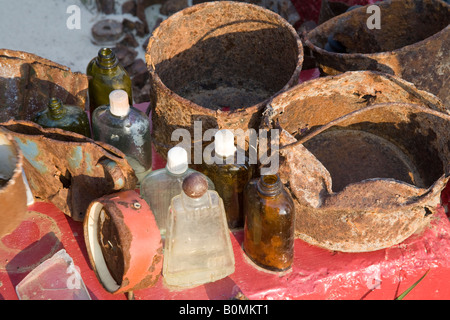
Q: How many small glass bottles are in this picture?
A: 7